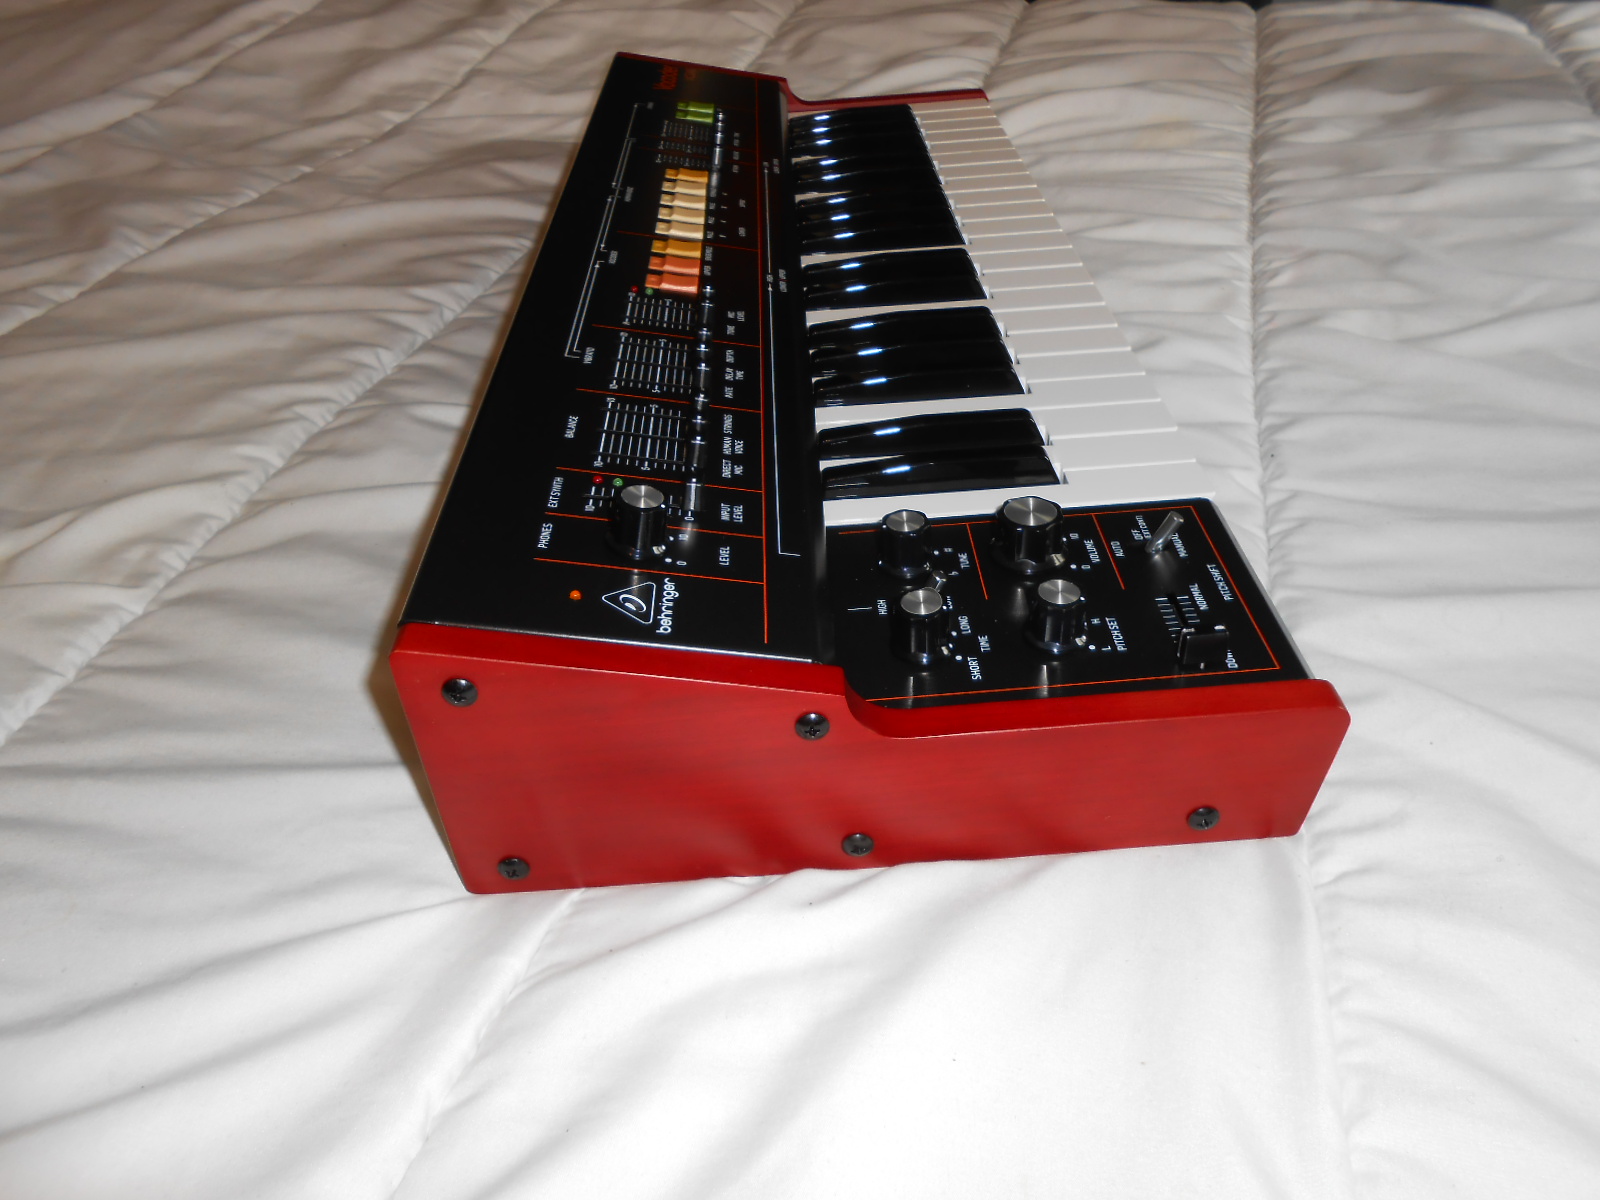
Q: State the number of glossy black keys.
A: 15